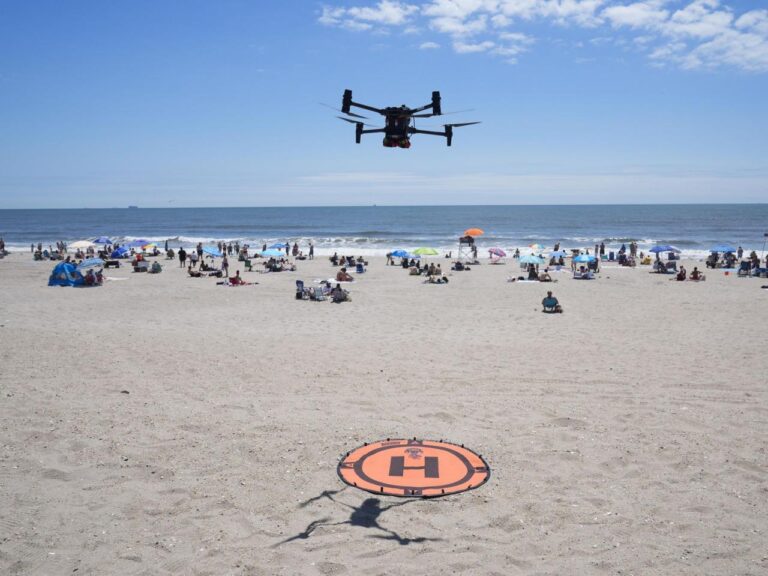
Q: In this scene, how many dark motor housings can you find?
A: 4